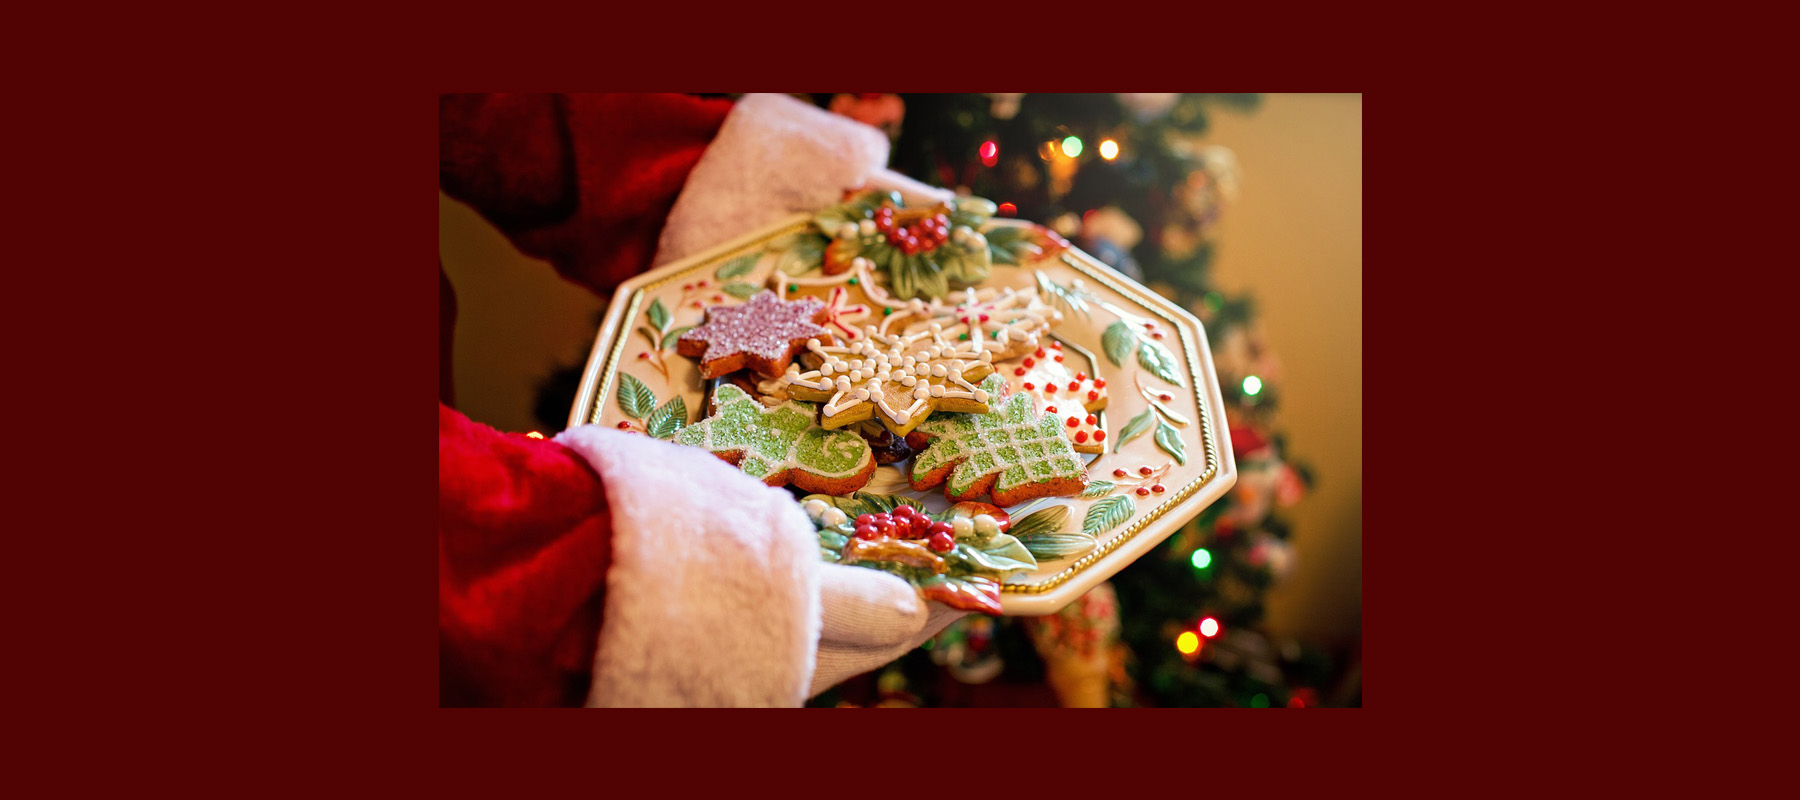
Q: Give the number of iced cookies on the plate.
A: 7